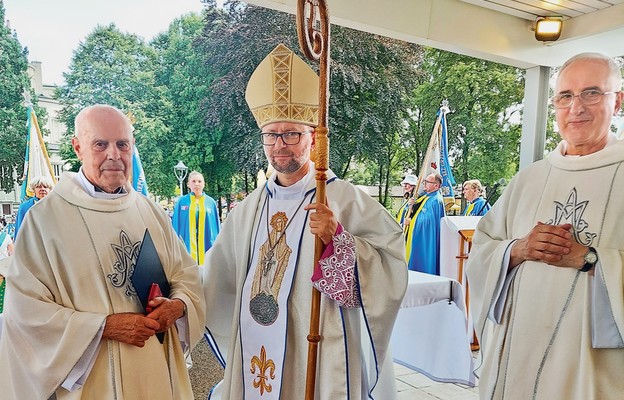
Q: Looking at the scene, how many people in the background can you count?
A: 5